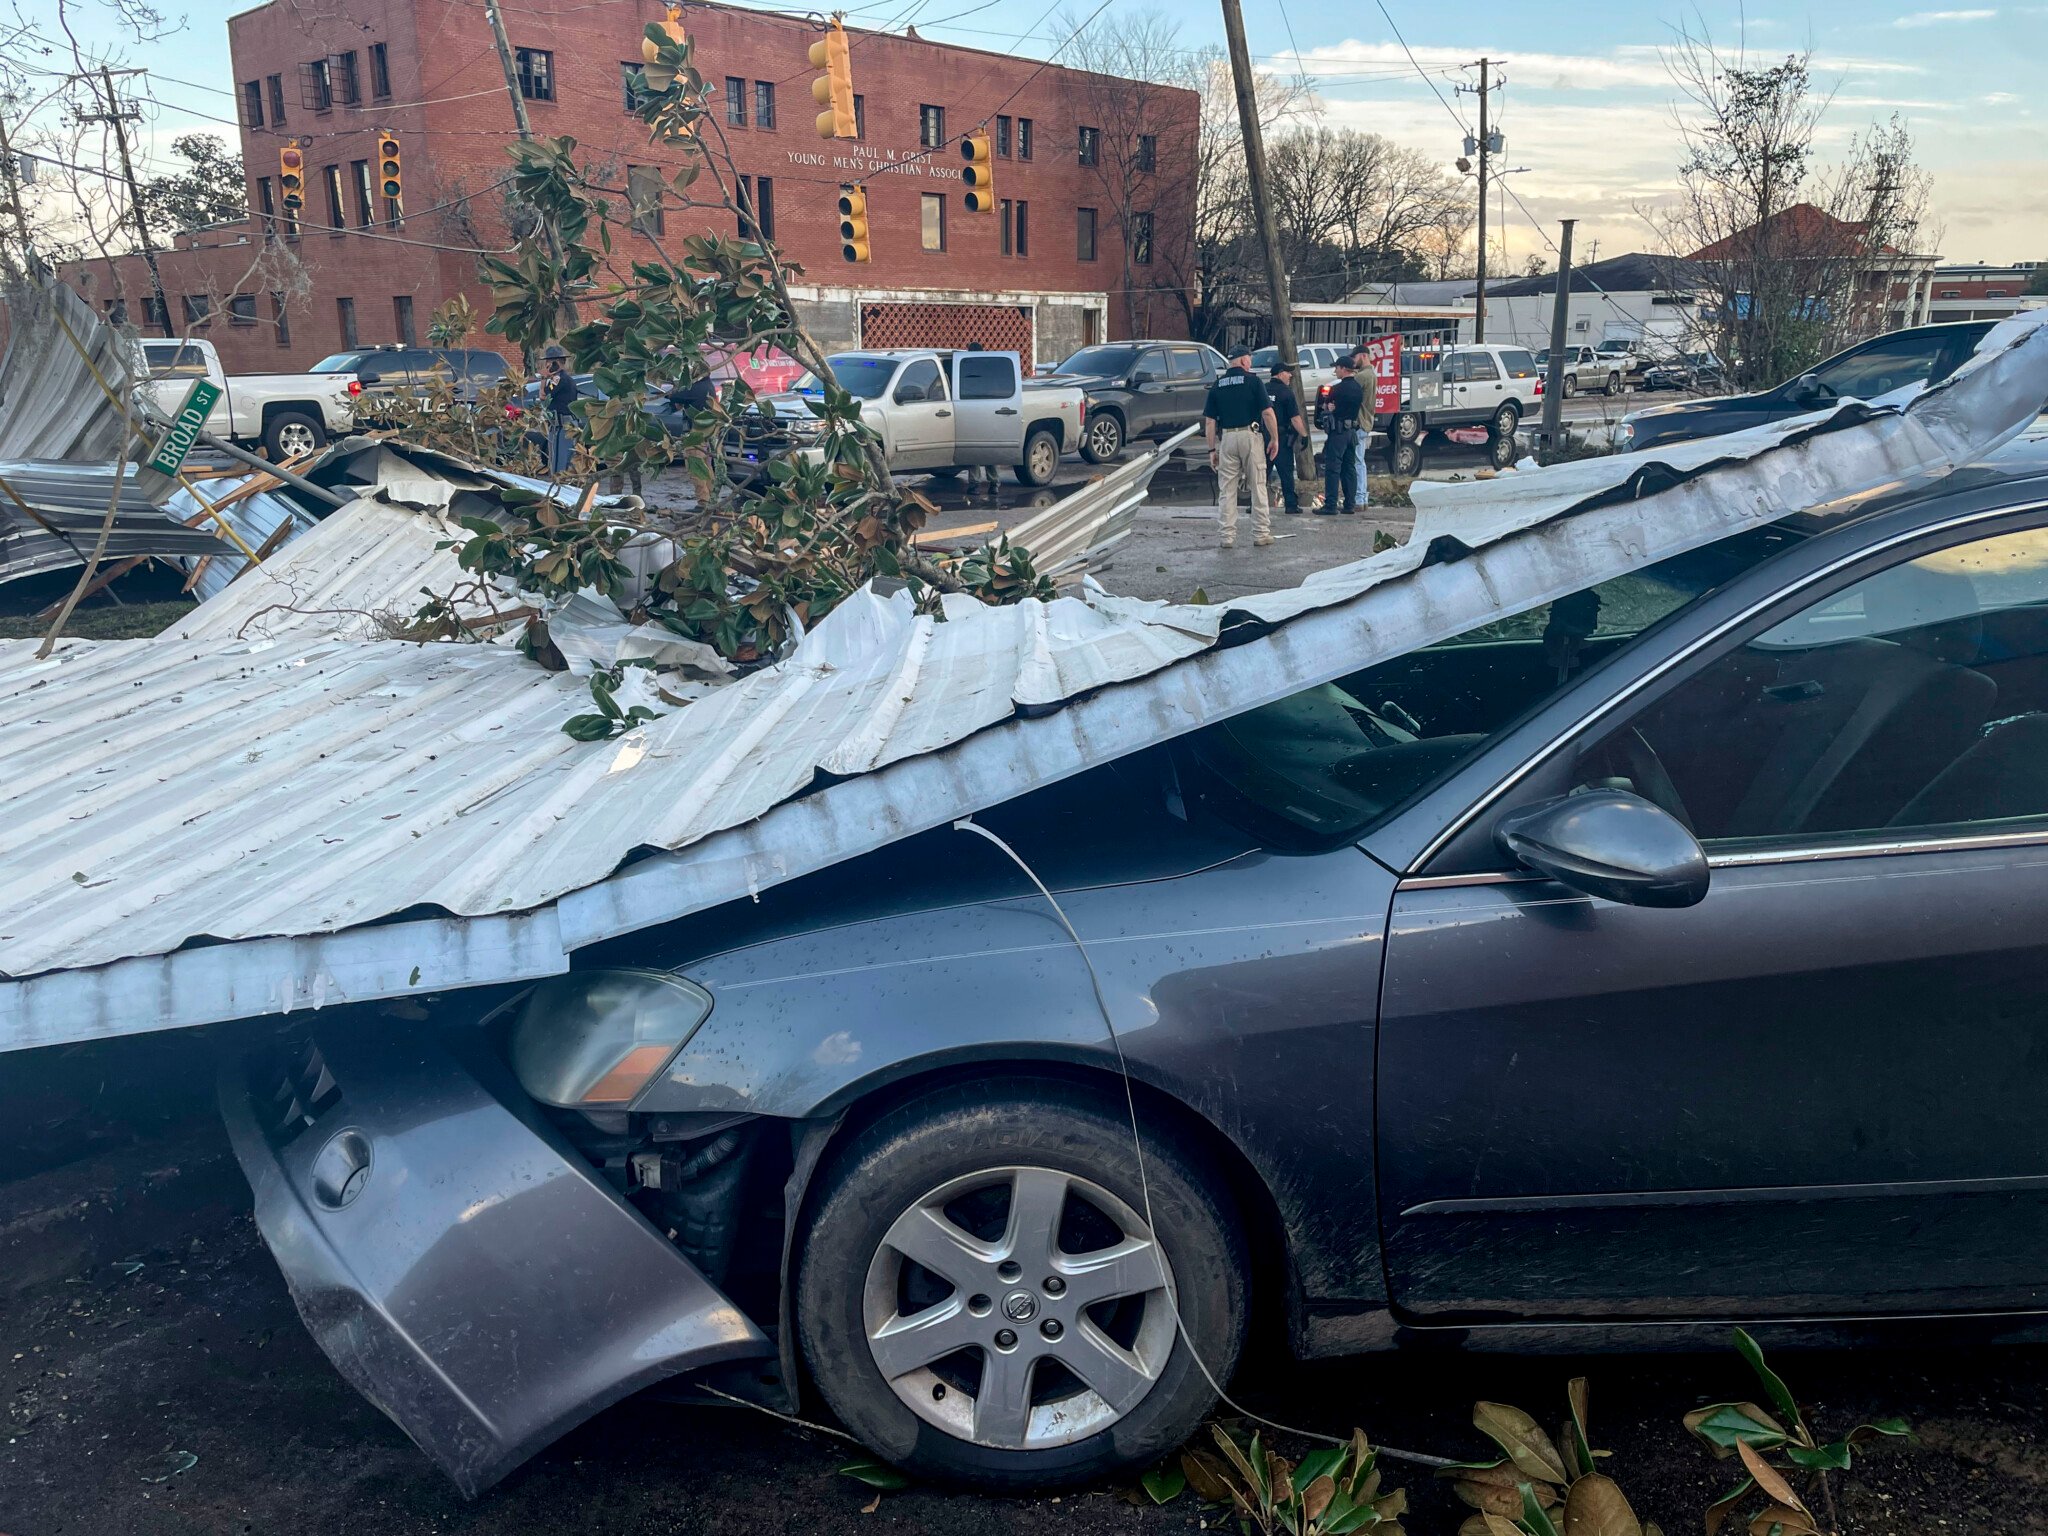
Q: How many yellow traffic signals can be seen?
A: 6